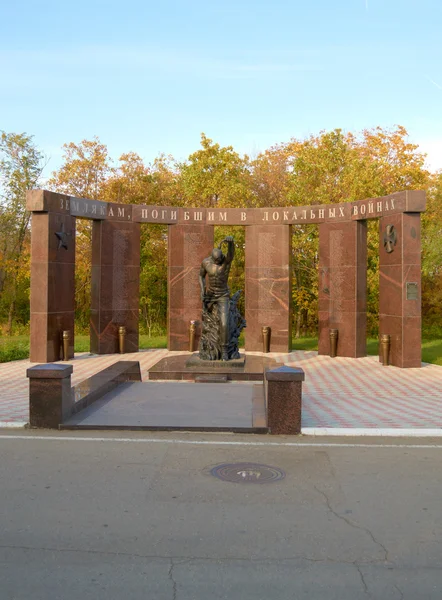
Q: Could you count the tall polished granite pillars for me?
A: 6